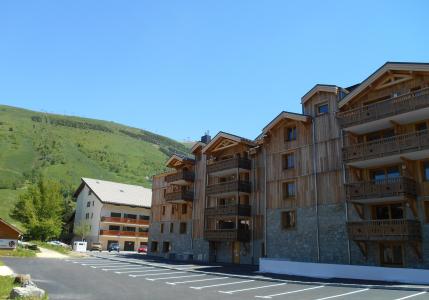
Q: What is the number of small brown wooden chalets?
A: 1